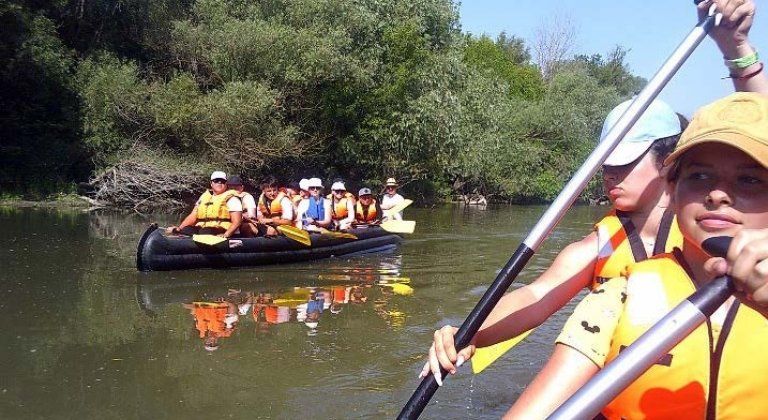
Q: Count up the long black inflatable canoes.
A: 1